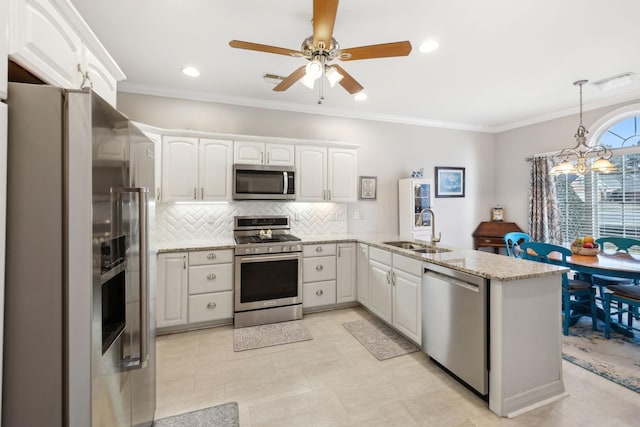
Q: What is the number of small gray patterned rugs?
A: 3